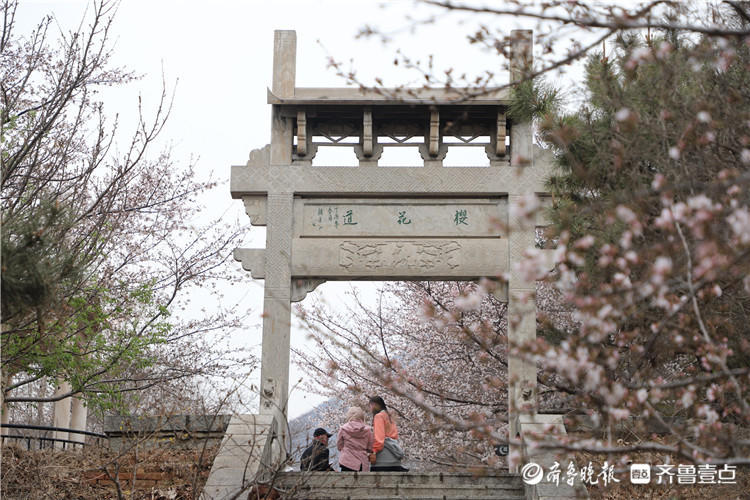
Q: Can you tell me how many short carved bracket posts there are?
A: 4